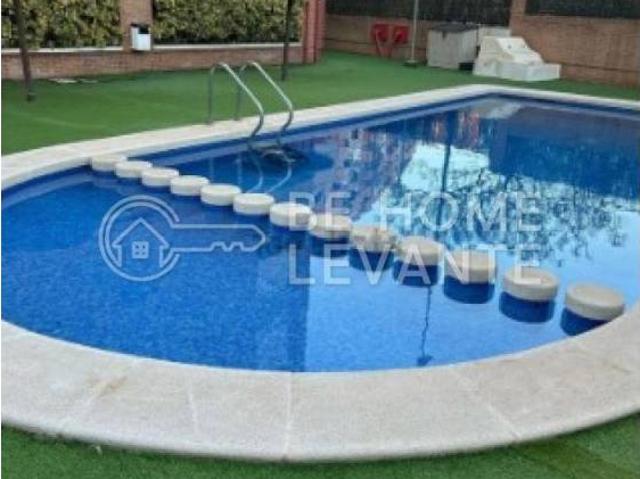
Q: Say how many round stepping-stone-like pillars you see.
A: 13